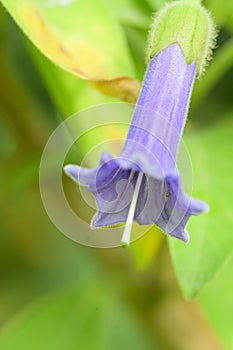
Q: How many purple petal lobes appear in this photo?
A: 5